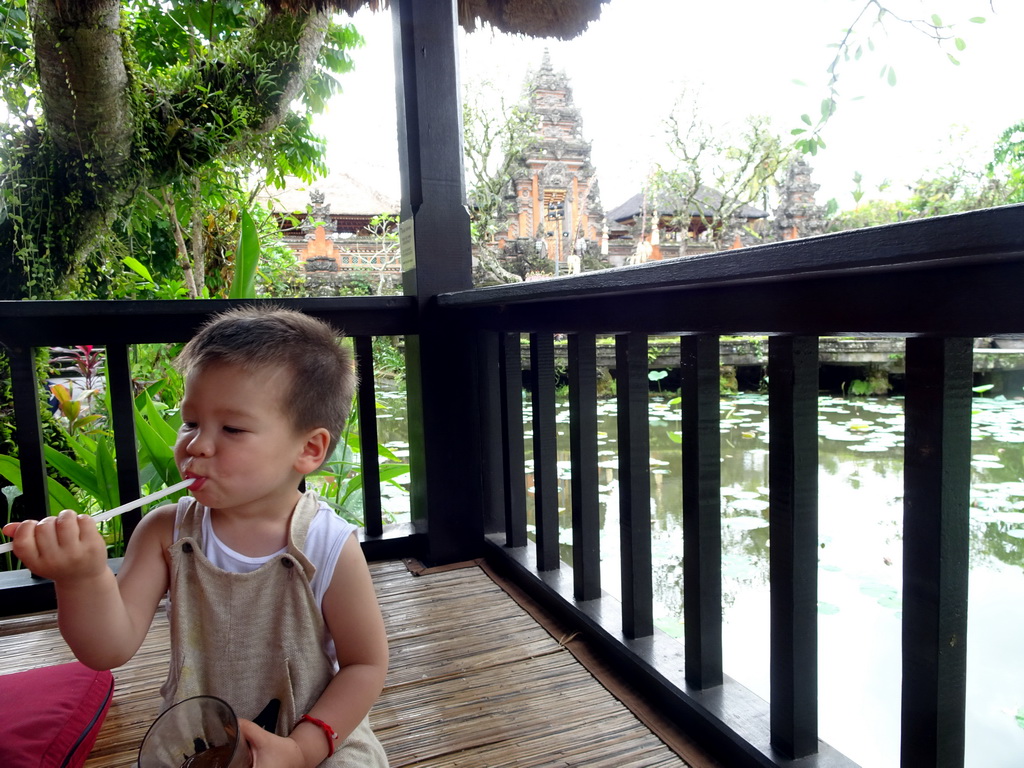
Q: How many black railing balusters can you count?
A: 10